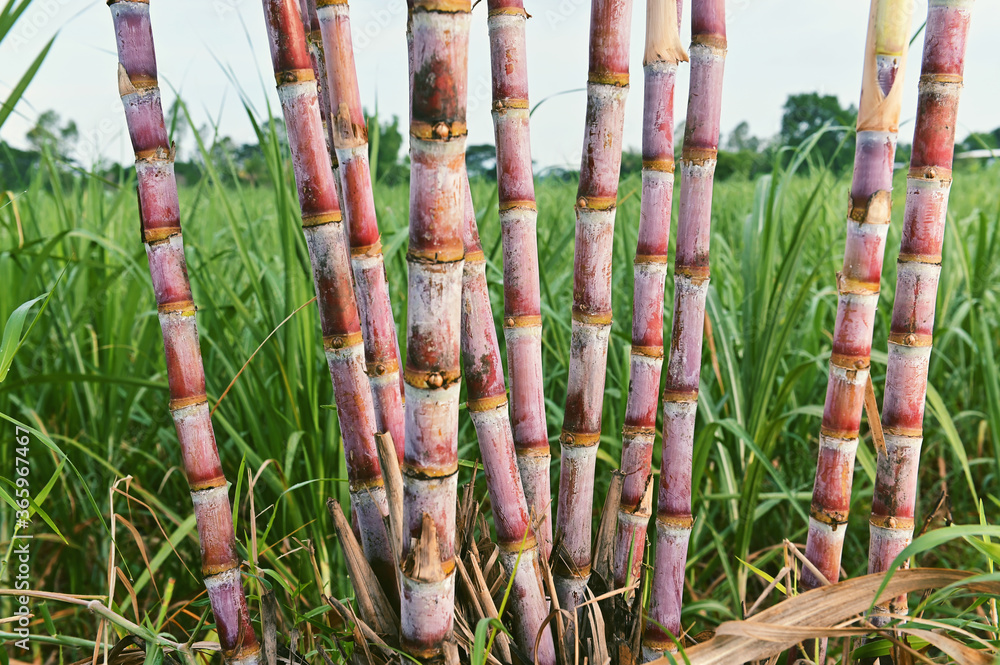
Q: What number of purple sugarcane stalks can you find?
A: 11